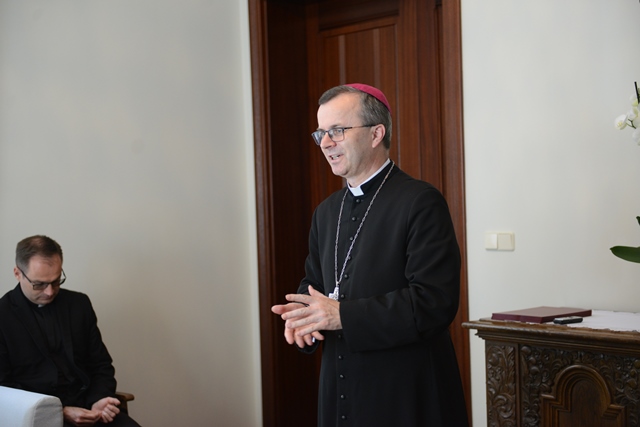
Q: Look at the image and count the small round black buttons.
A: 11